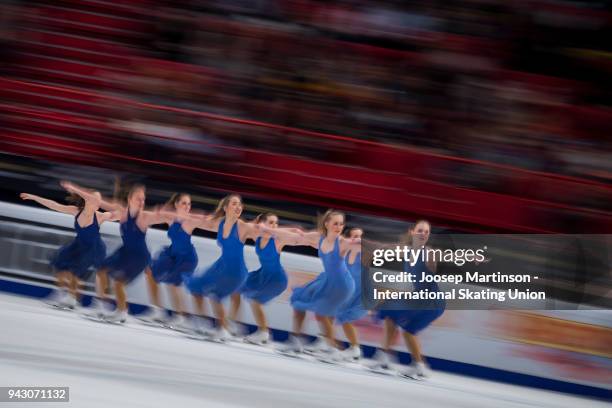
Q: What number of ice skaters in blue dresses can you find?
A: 8